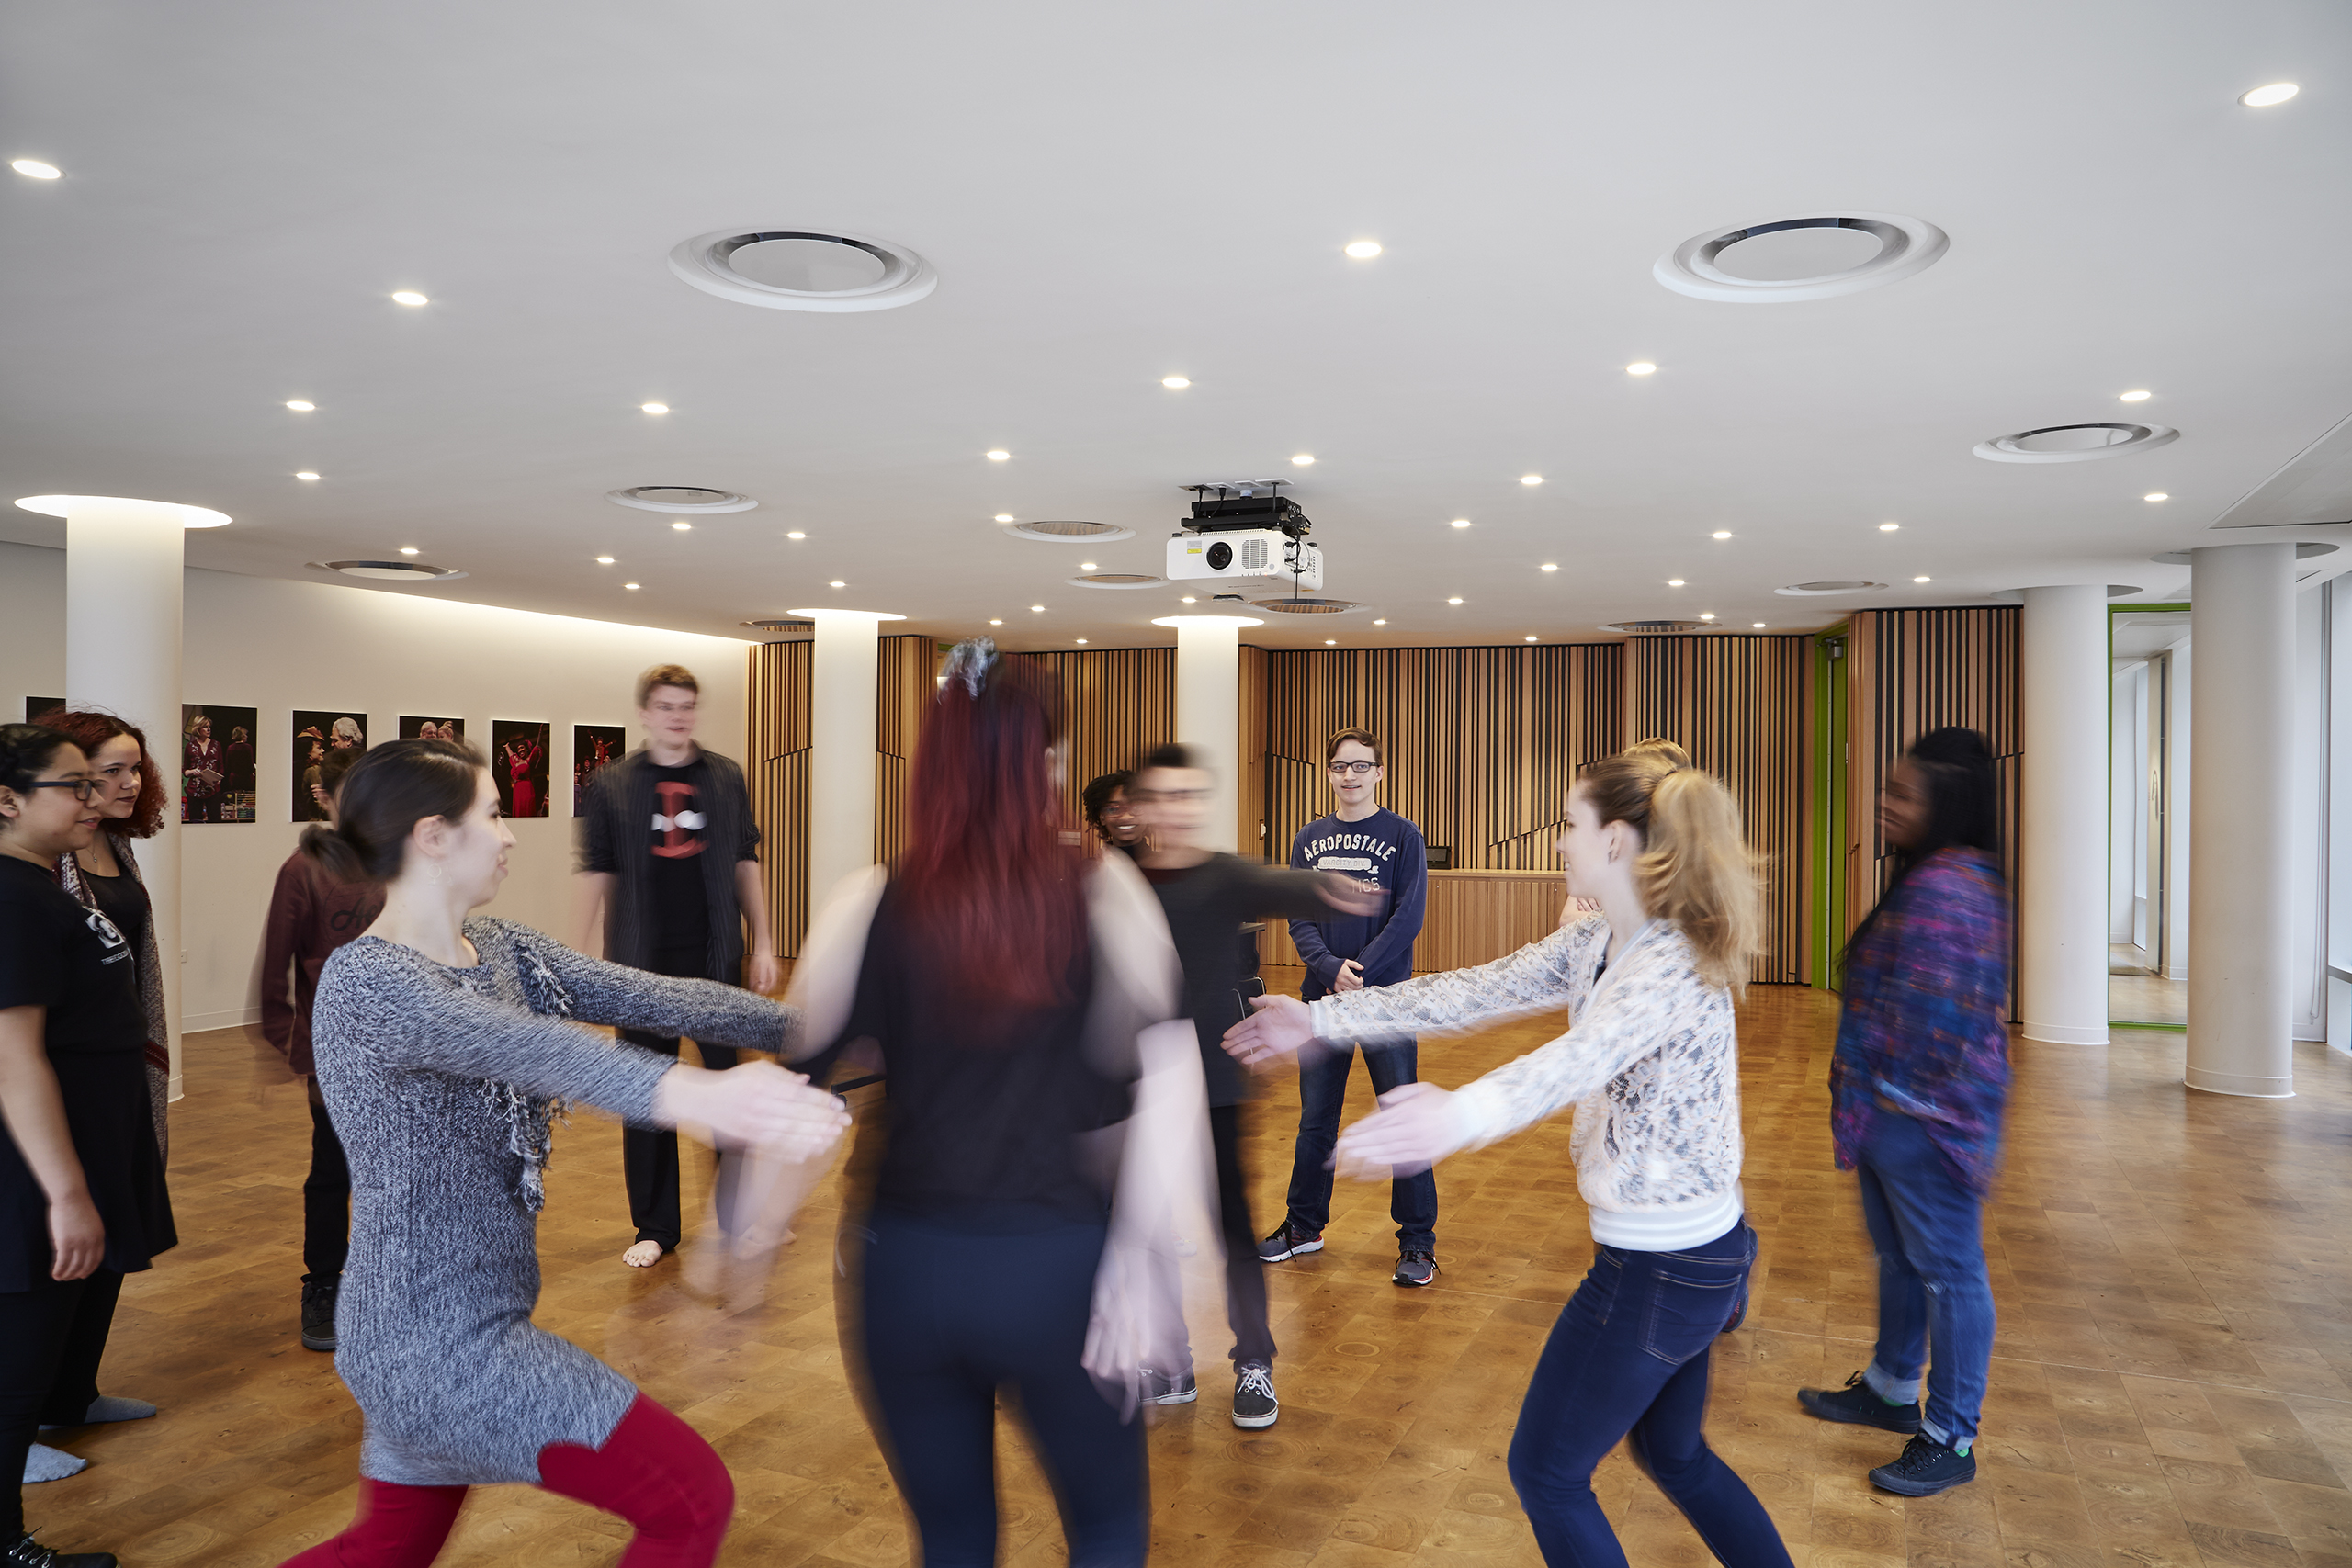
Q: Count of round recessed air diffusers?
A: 11